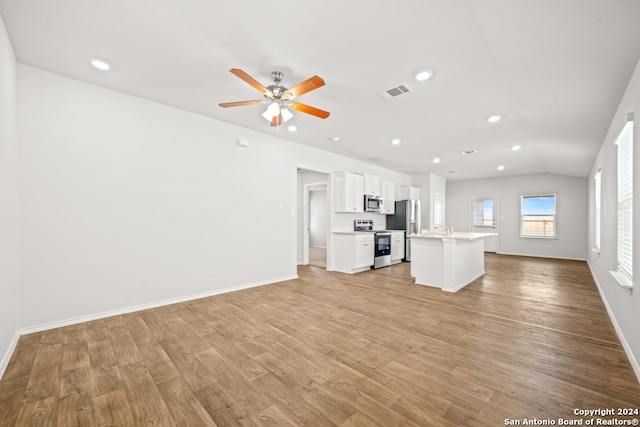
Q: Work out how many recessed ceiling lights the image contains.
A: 8